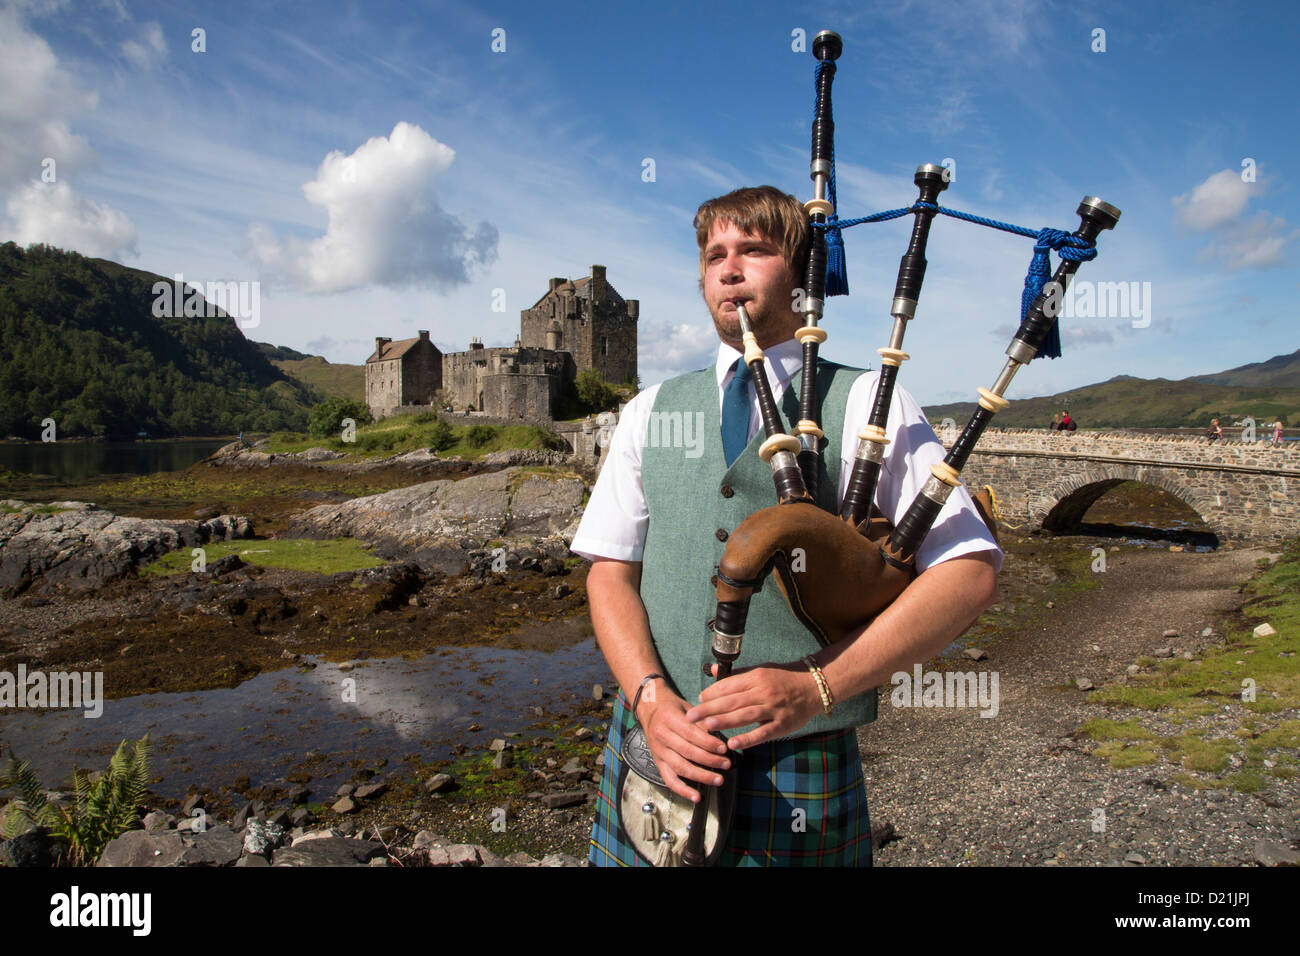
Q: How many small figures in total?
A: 4